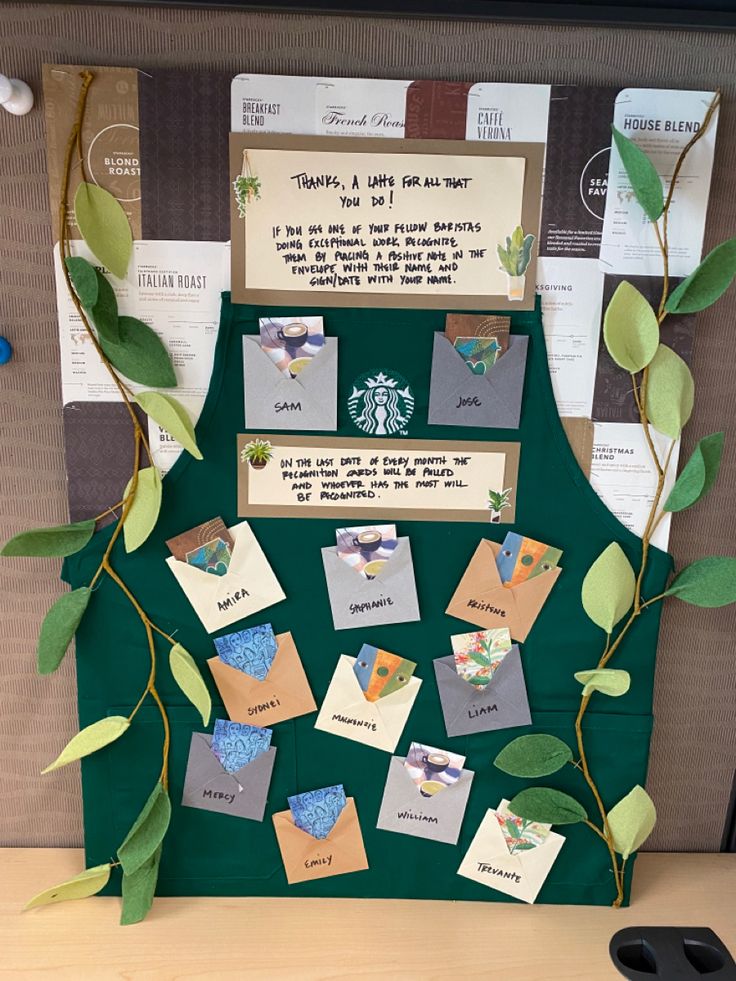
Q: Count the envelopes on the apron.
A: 12